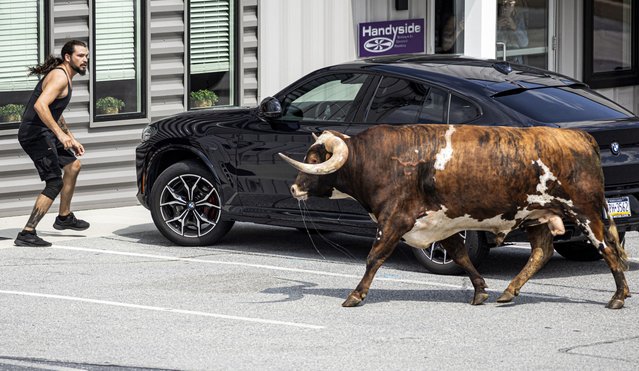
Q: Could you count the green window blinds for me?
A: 3